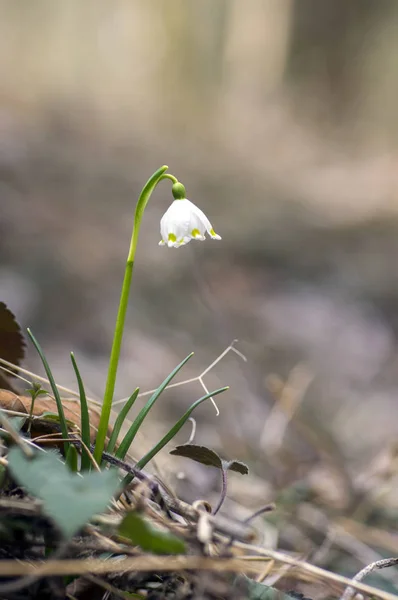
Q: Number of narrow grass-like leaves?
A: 5